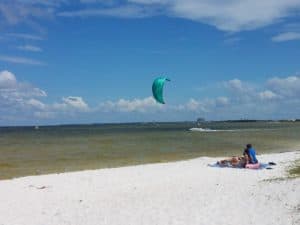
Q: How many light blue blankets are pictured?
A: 1